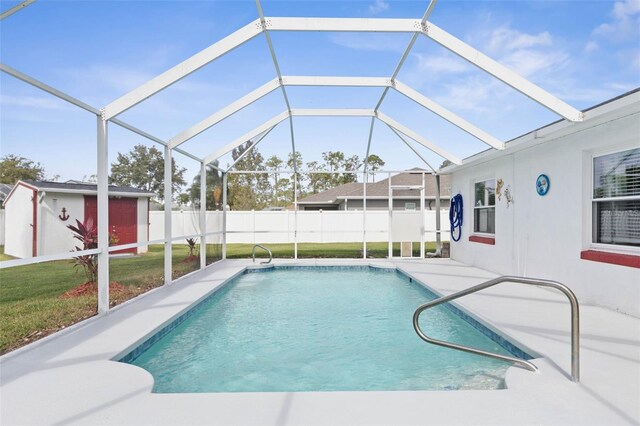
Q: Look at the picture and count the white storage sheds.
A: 1